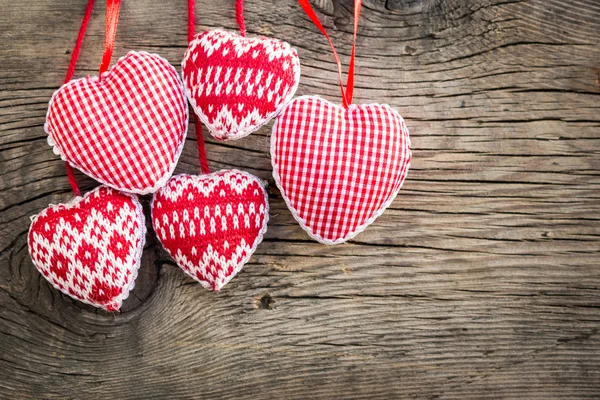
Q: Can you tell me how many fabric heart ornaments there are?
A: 5